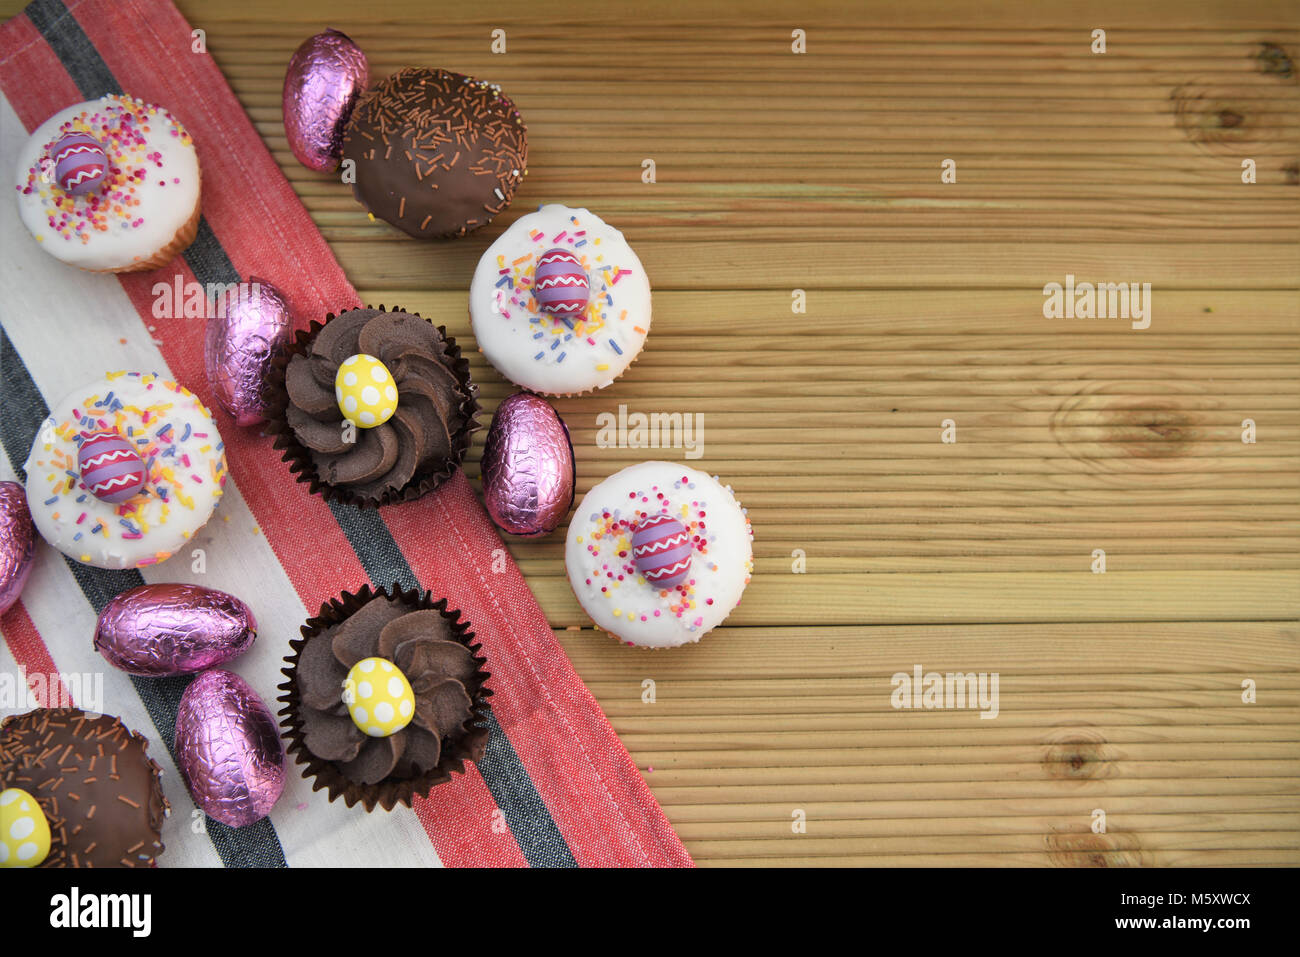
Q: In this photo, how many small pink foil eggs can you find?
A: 6